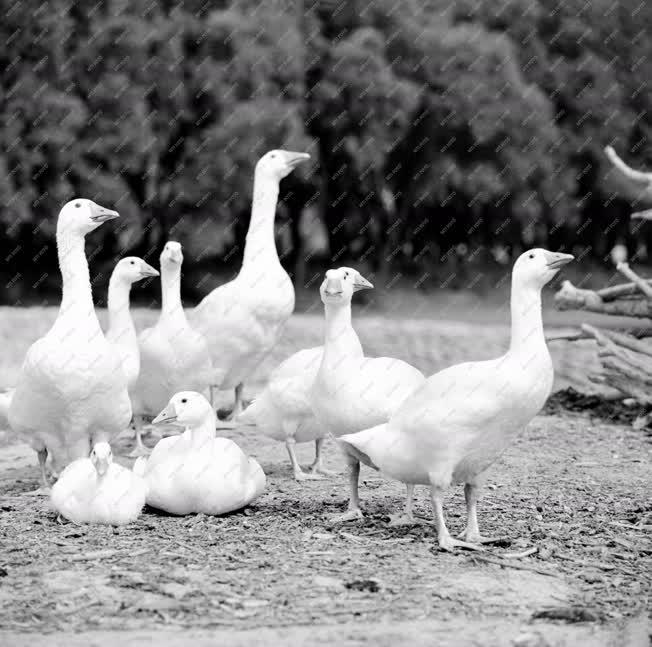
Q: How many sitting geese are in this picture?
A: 2